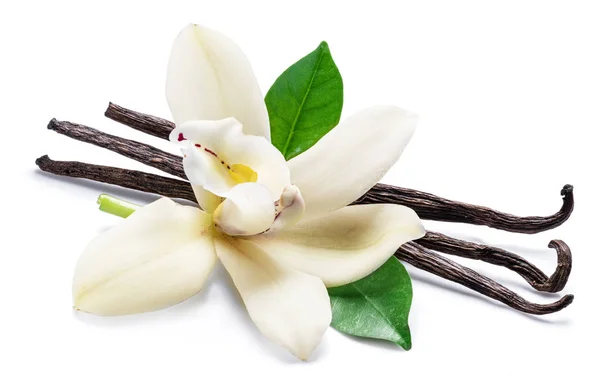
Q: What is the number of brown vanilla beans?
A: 3